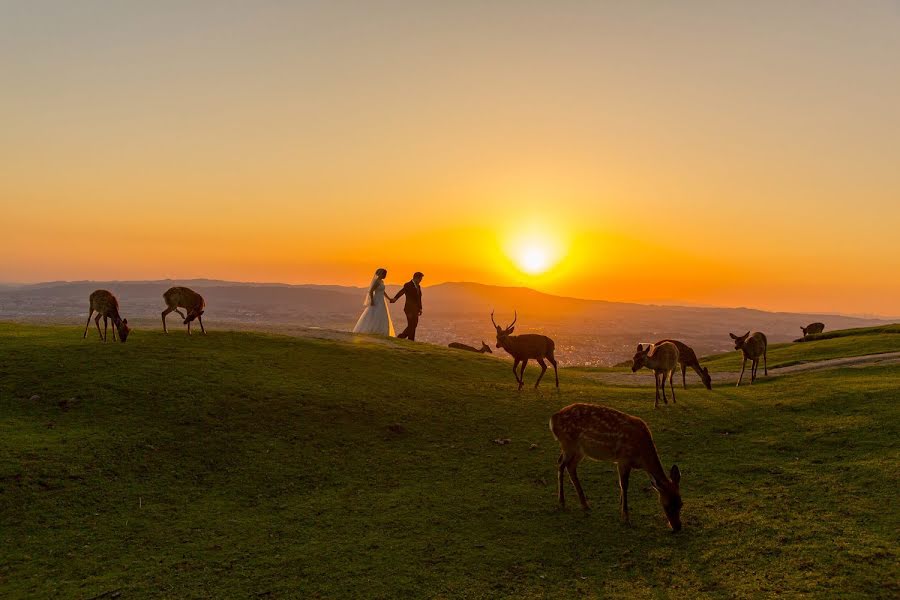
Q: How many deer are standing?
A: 8